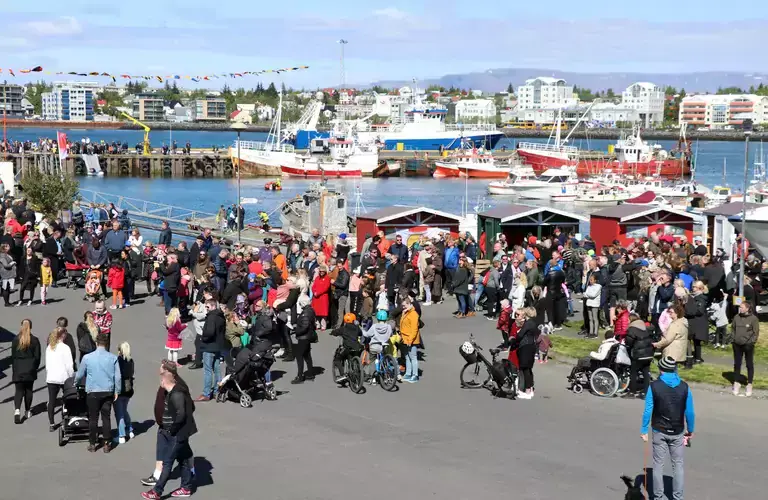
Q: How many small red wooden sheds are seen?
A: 2